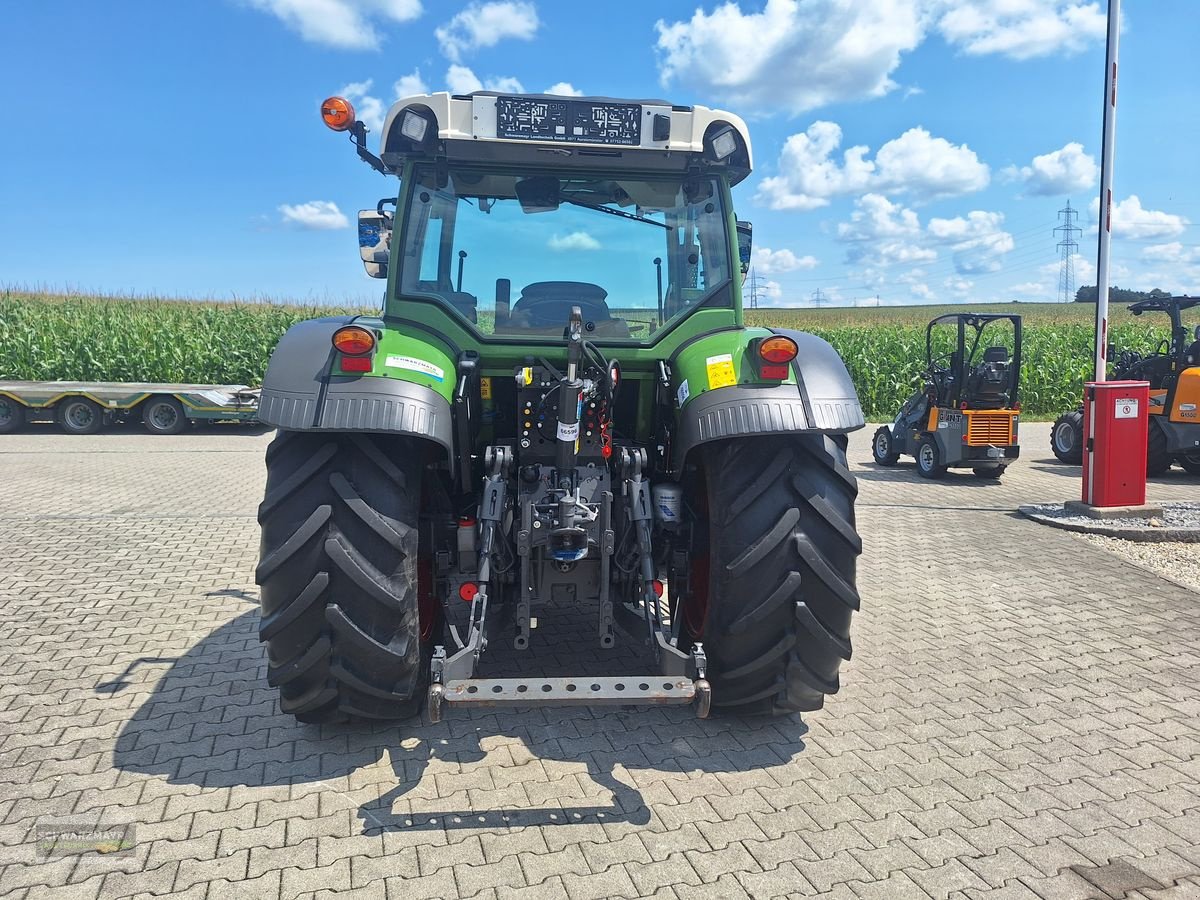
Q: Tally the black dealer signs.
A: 1